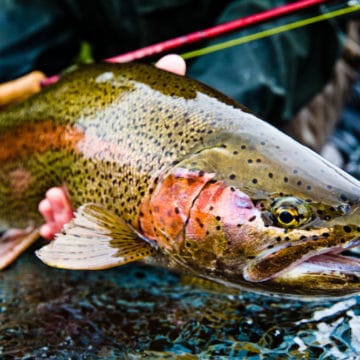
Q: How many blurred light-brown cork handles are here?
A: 1